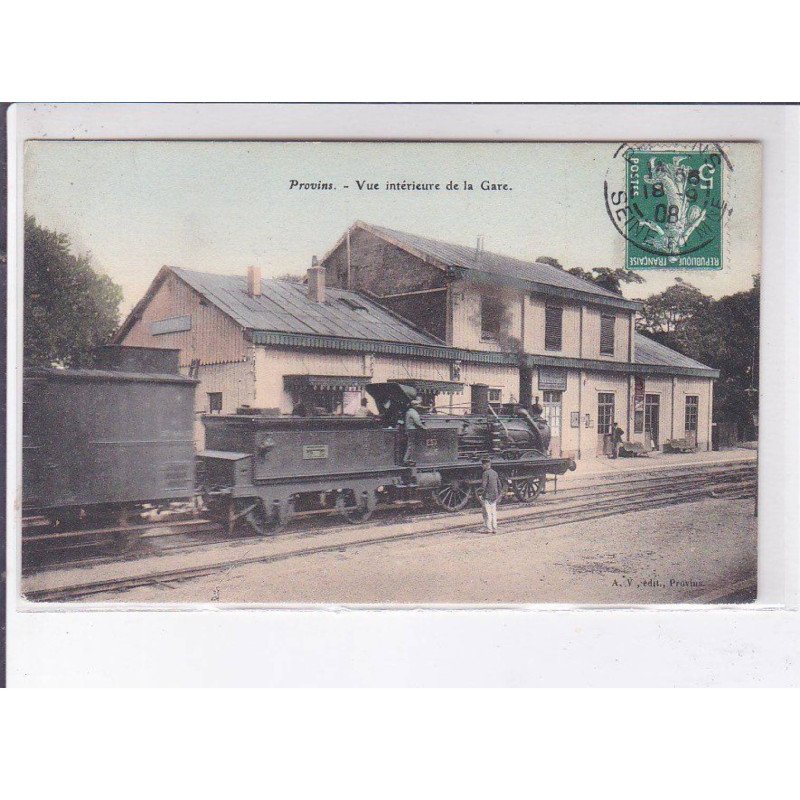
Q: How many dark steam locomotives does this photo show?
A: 1